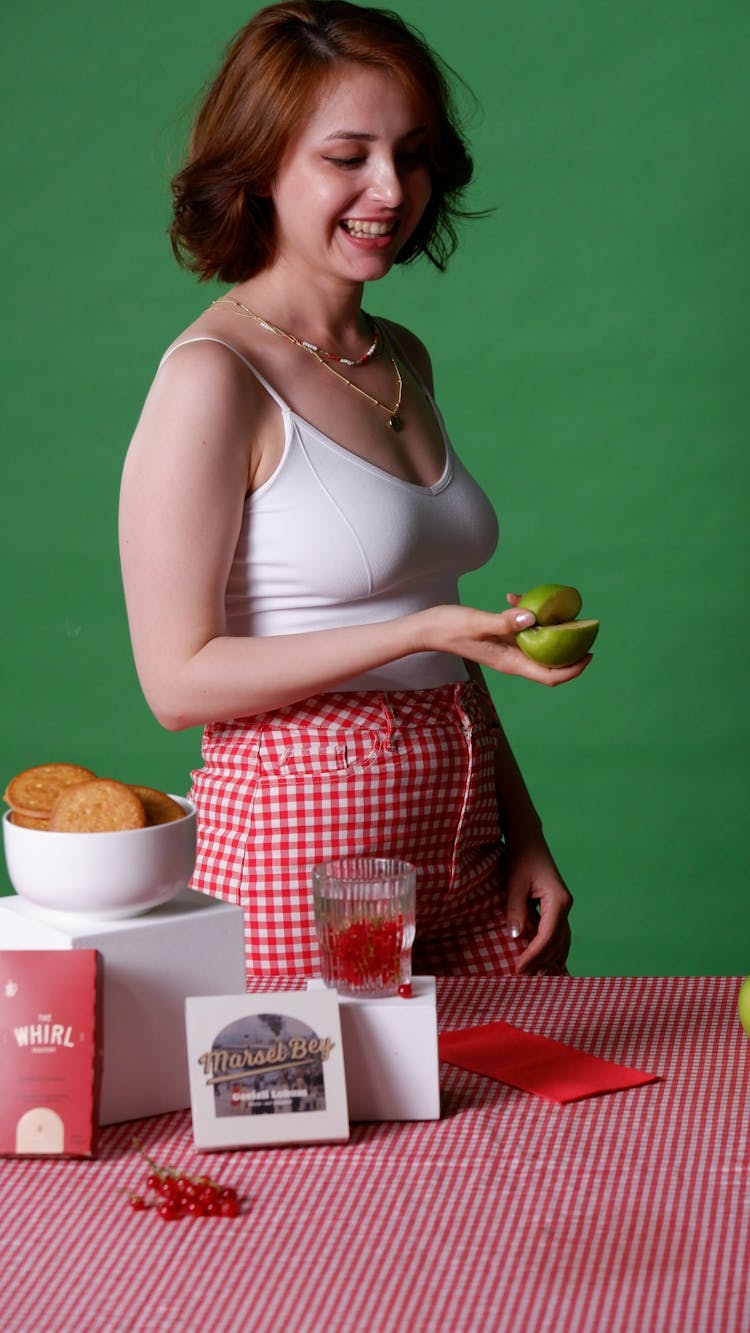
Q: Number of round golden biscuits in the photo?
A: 4